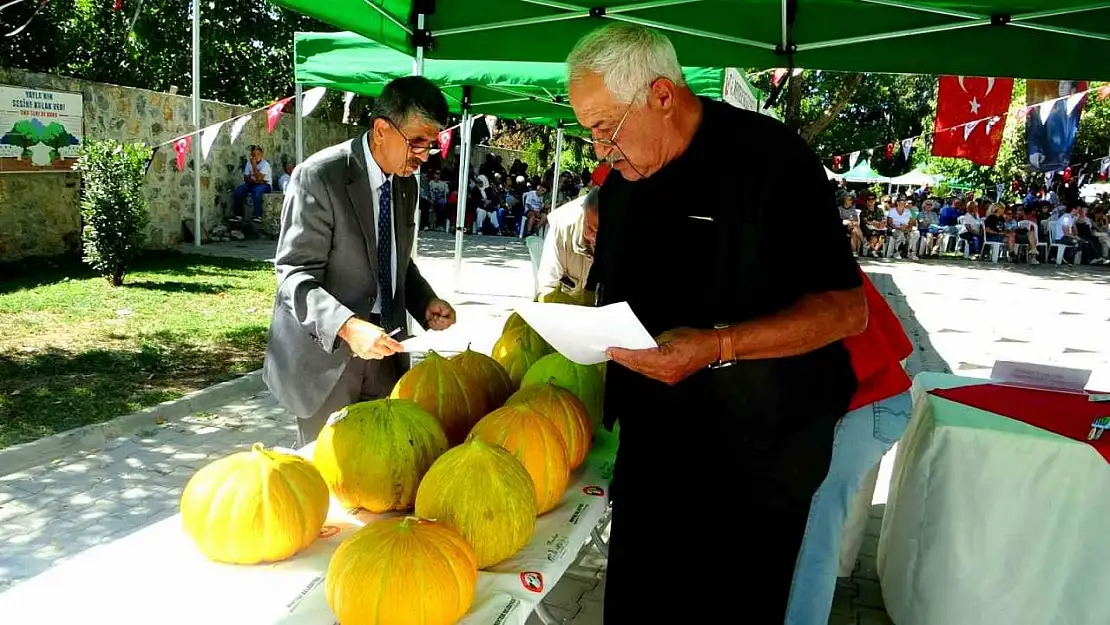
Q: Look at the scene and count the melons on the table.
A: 12